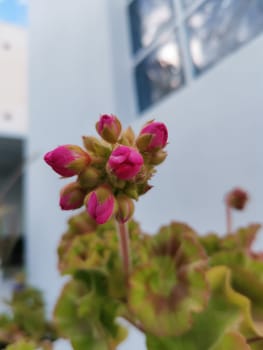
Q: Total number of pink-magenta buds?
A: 6